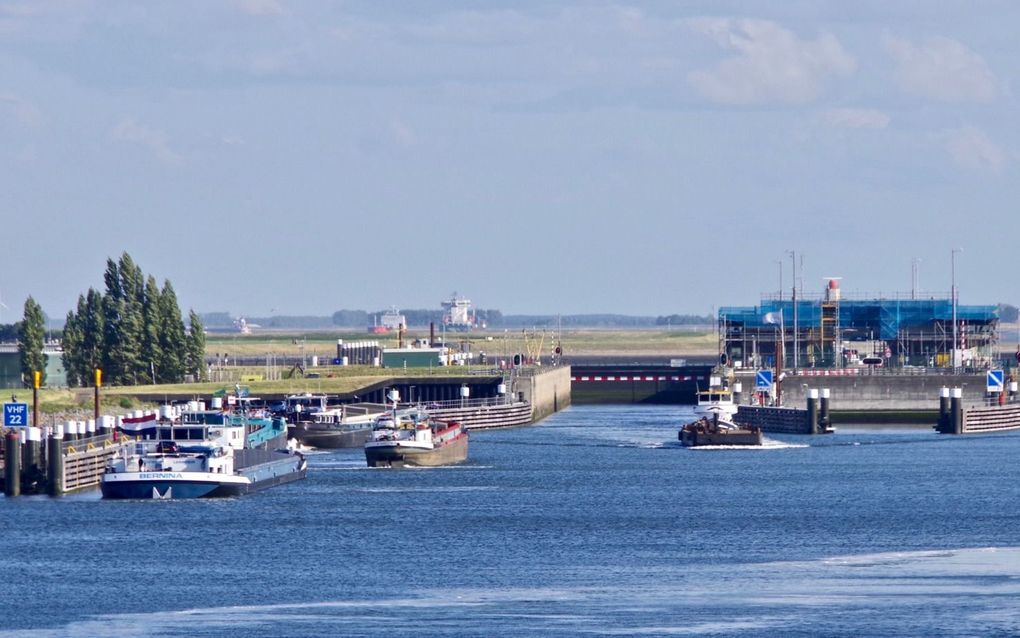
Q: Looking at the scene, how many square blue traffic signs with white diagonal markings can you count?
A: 2